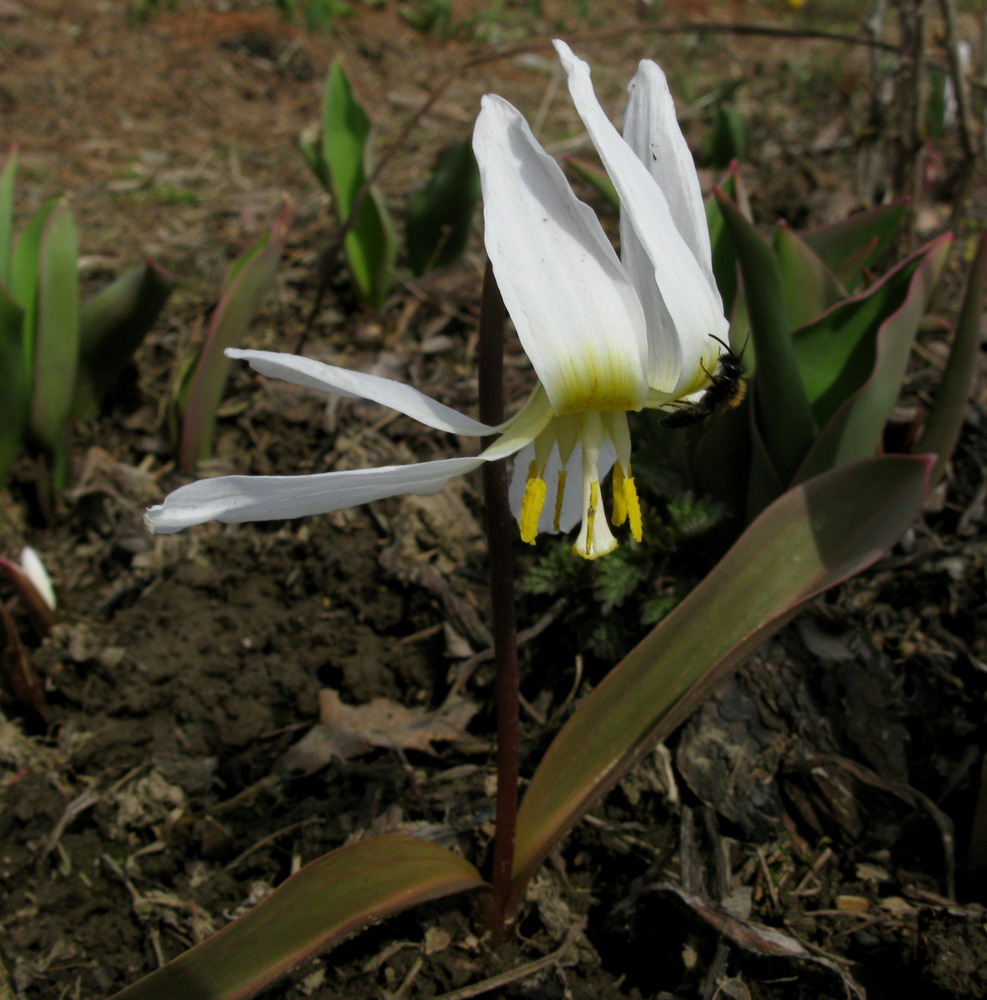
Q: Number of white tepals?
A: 6